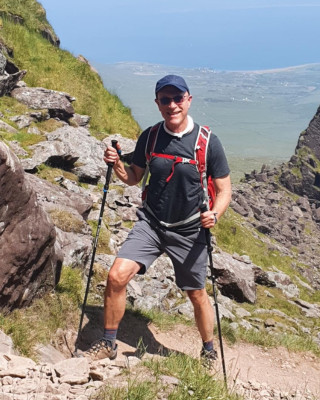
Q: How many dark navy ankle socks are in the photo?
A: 2